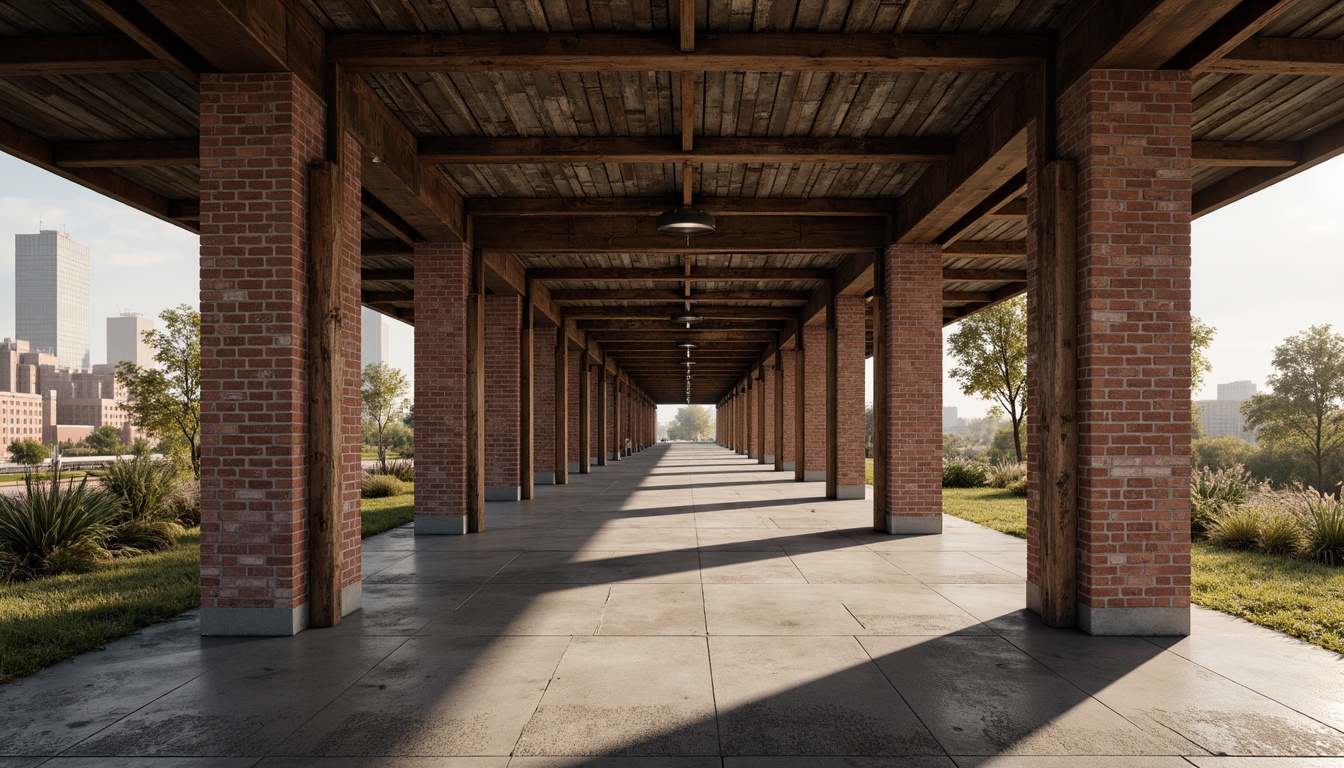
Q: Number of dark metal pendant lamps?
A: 4